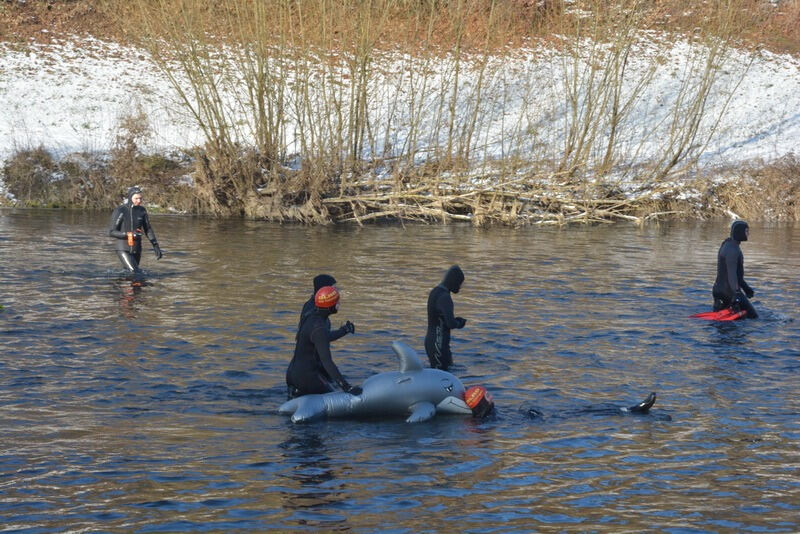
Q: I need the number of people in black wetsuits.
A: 6